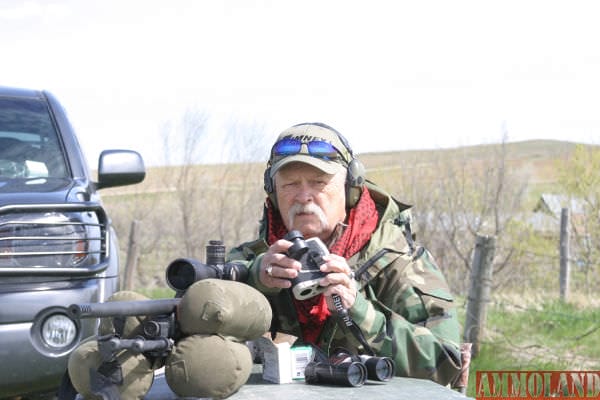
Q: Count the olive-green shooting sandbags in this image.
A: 4